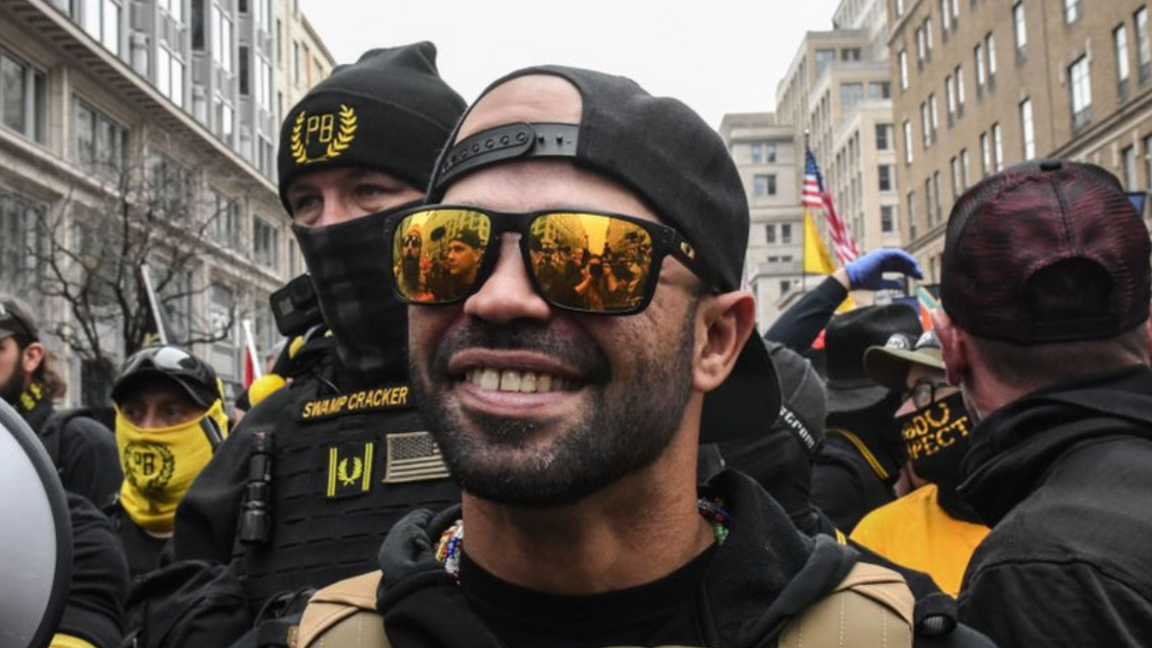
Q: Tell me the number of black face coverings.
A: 2